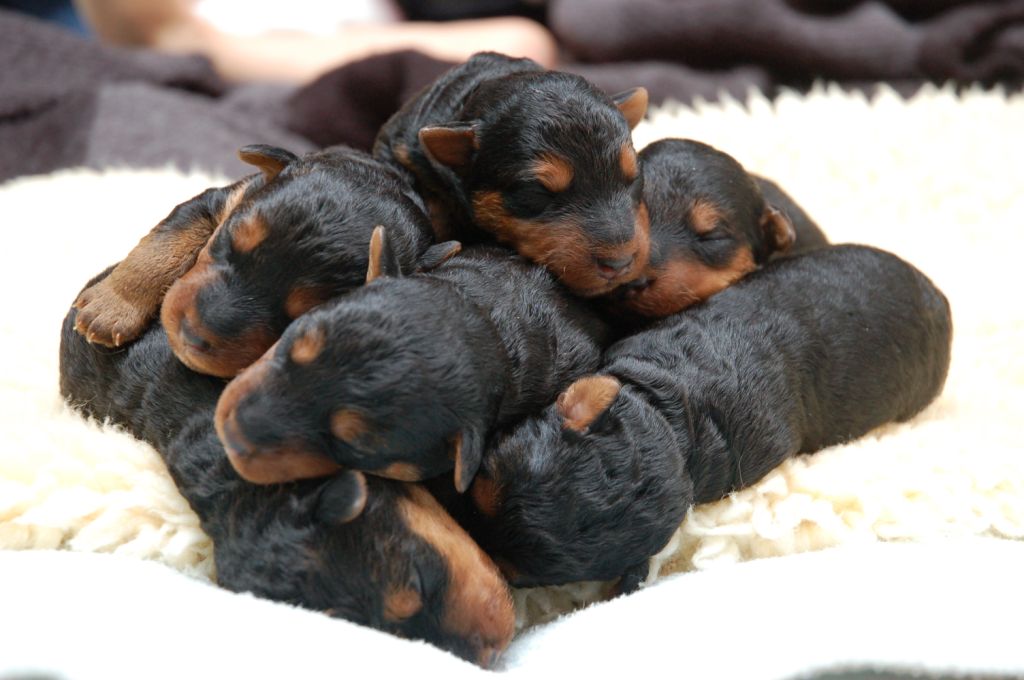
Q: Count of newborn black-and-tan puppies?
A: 6